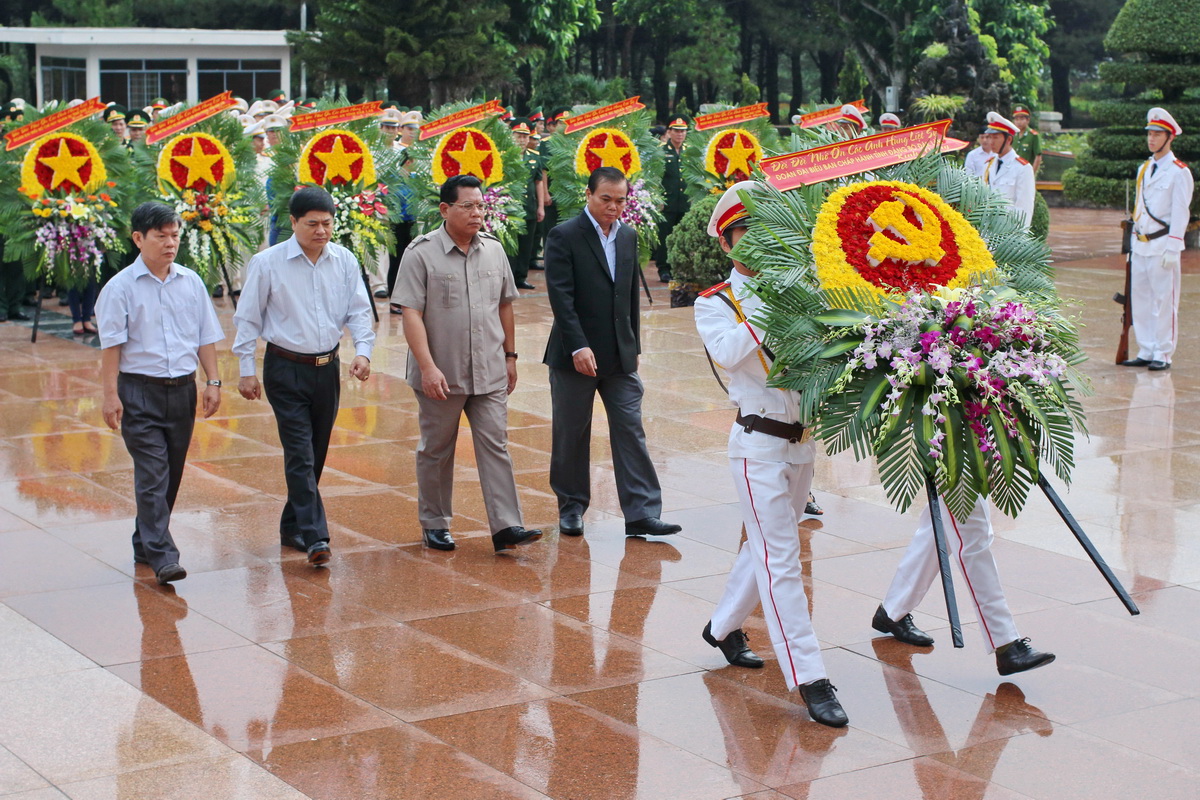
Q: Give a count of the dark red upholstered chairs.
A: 0